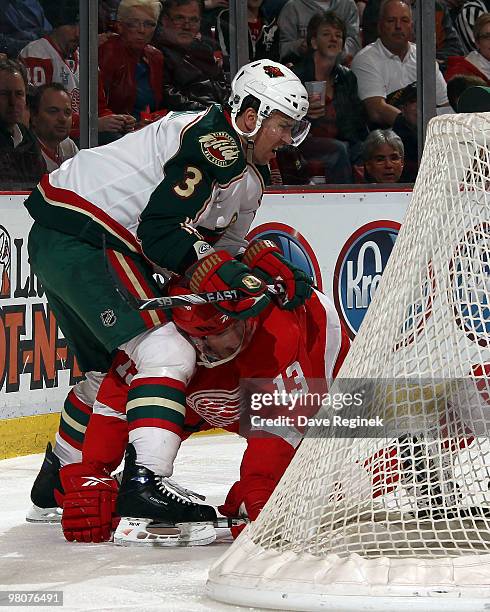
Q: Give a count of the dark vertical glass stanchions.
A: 3